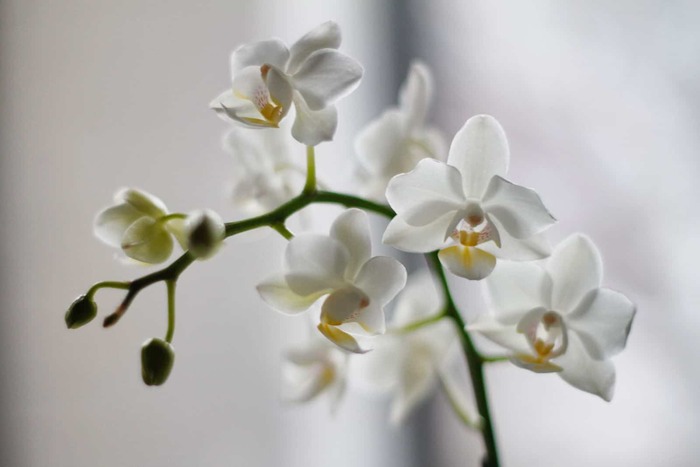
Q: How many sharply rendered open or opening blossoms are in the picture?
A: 5